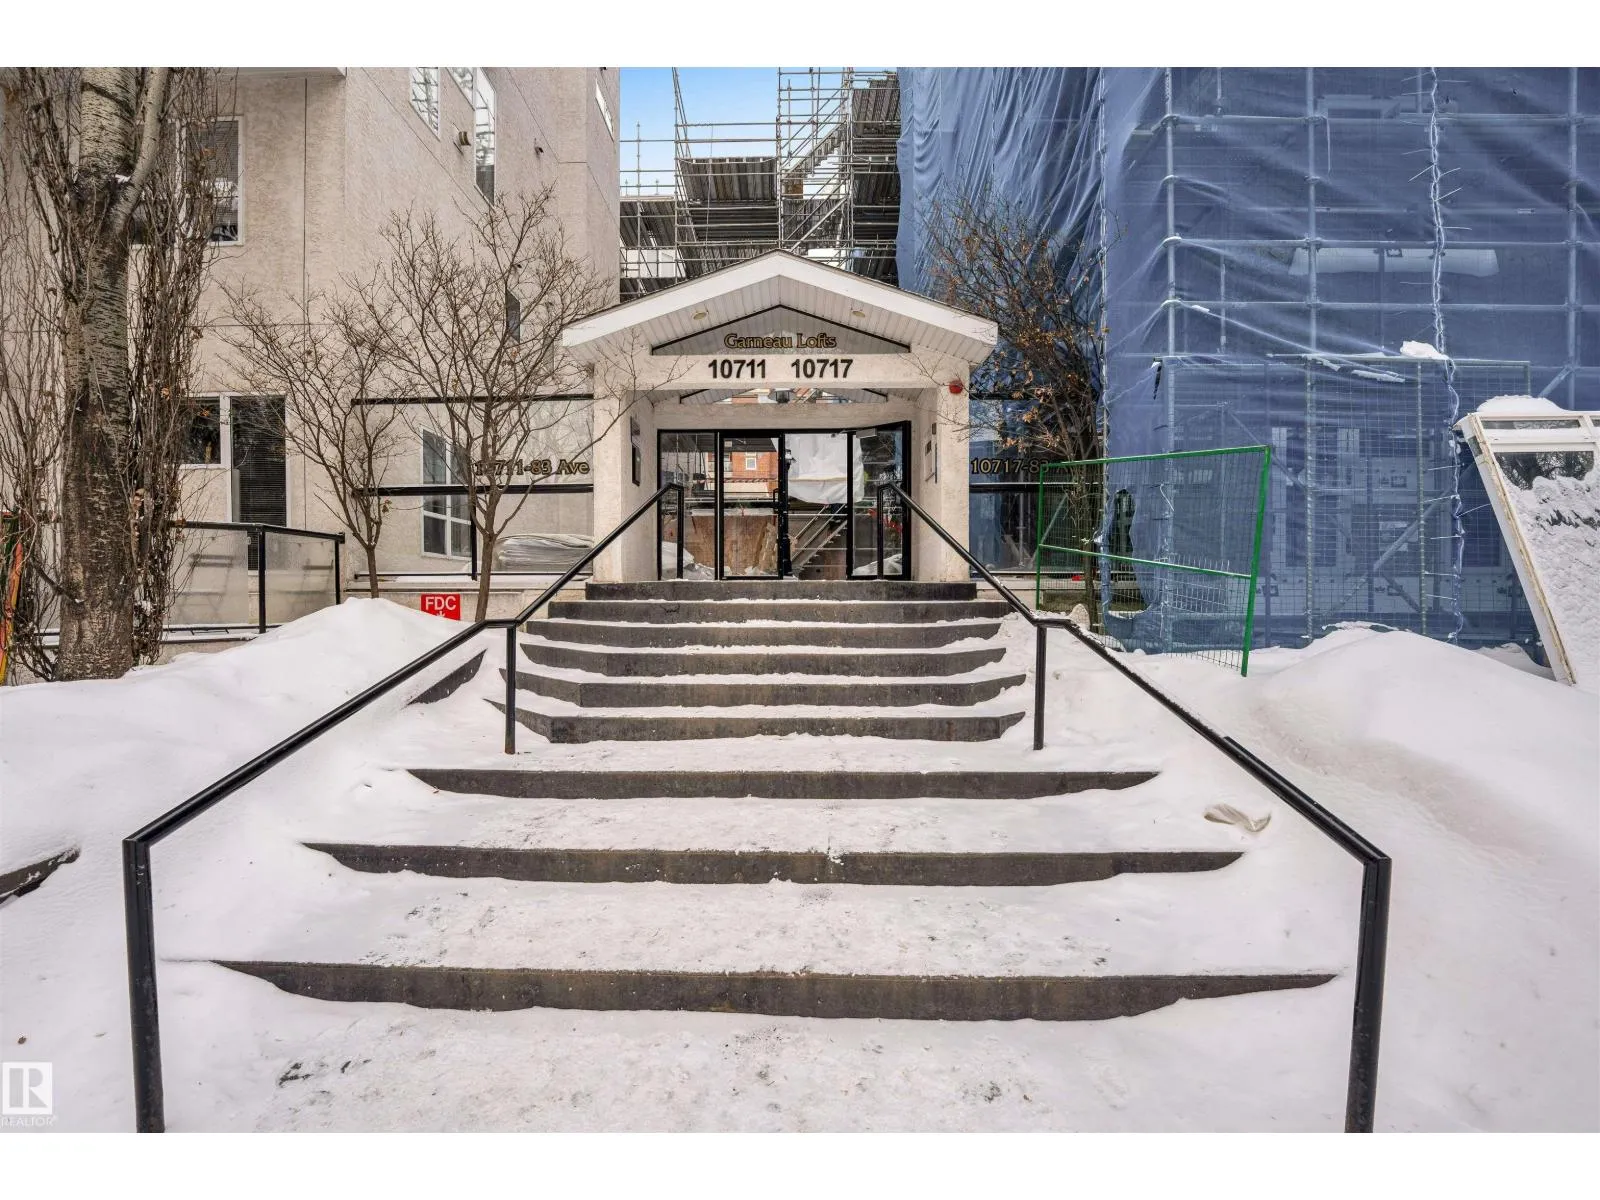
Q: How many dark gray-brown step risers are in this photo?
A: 9